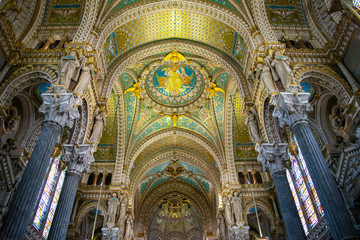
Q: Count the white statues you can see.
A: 12